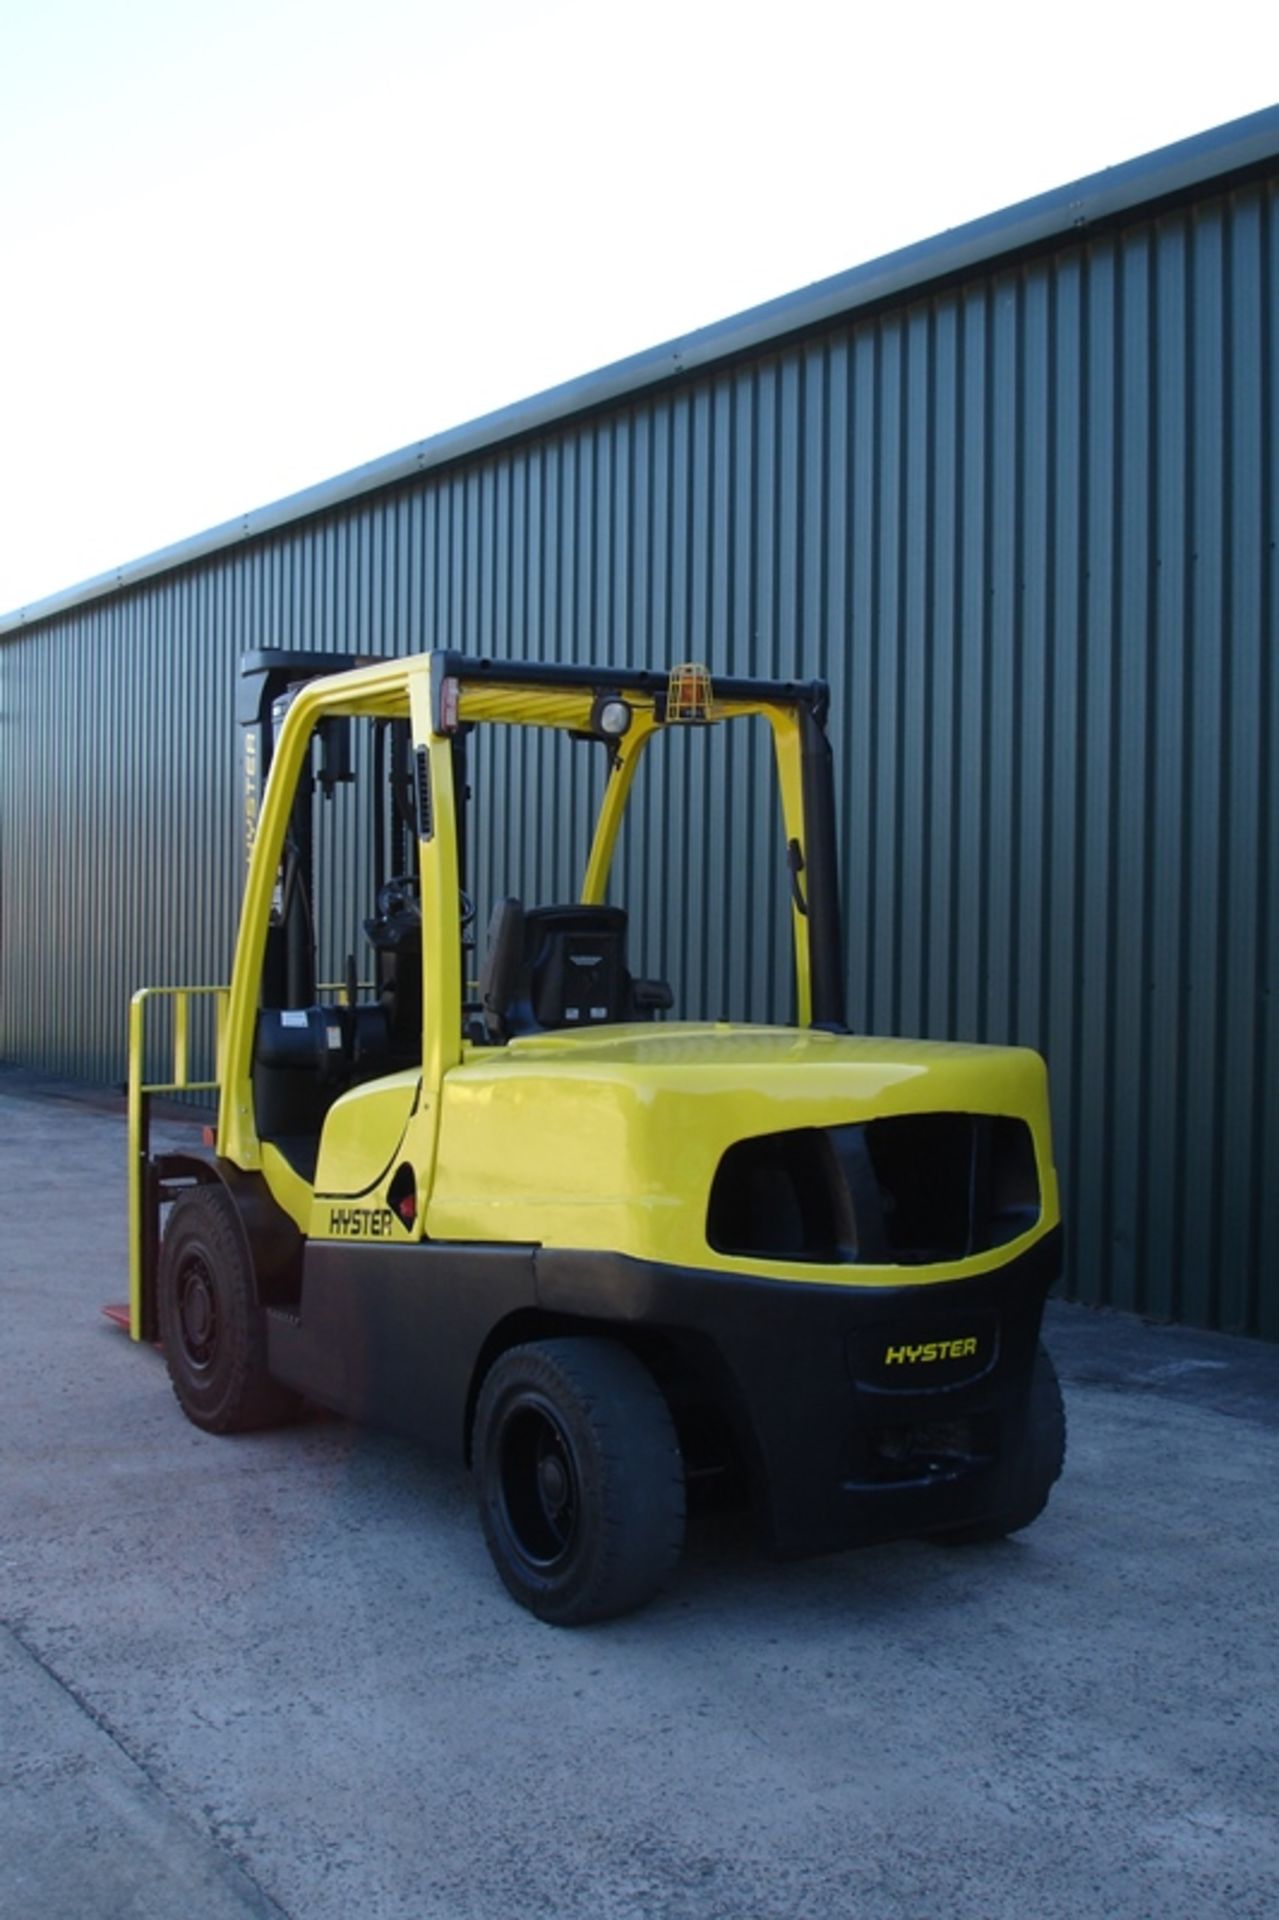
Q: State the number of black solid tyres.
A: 3